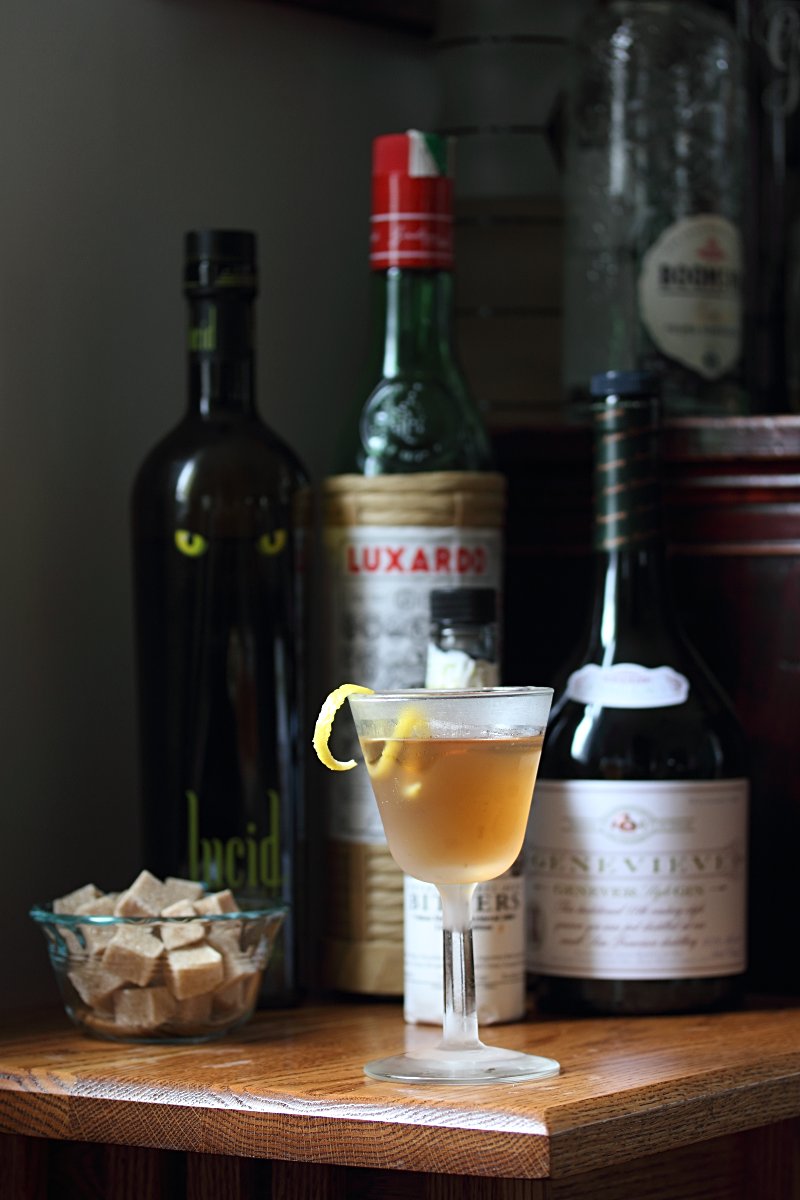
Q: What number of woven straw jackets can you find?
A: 1